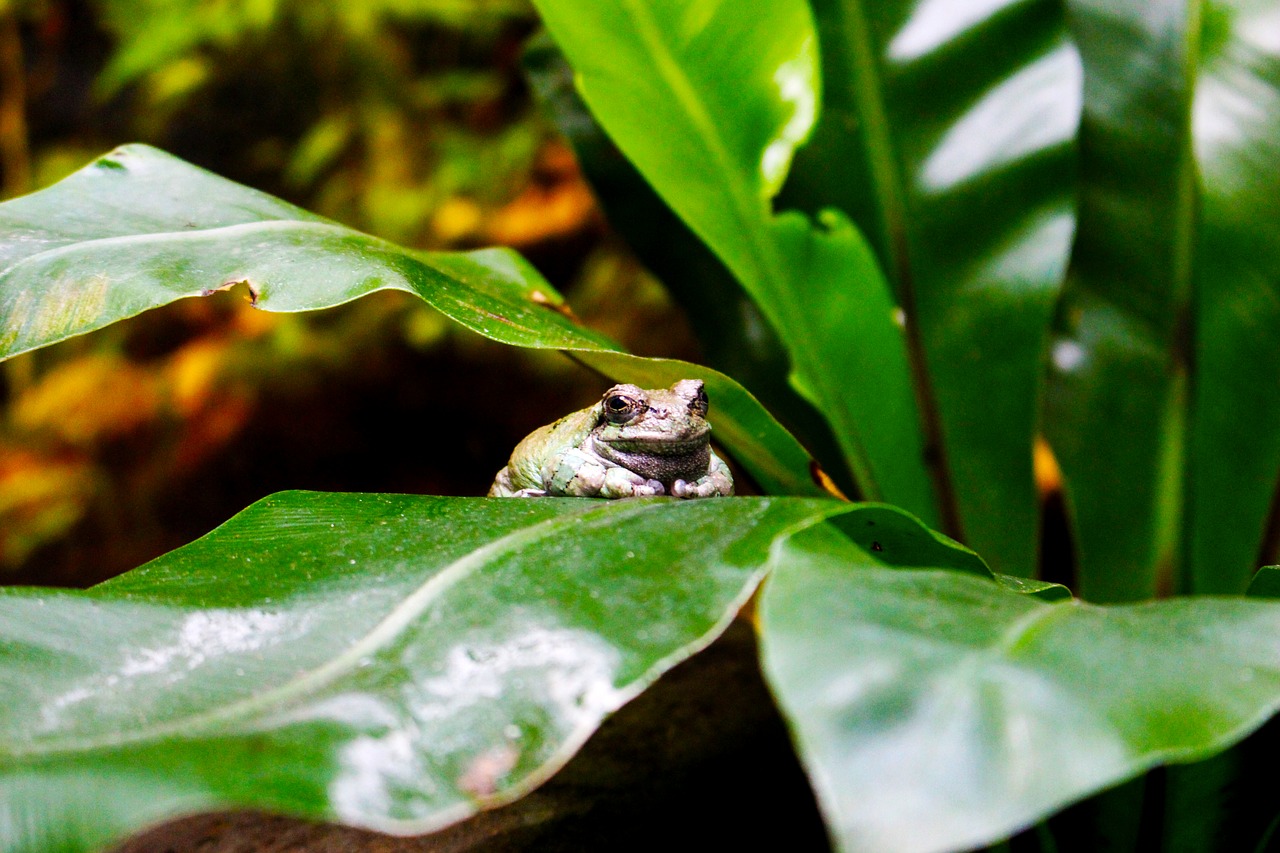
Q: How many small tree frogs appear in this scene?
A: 1